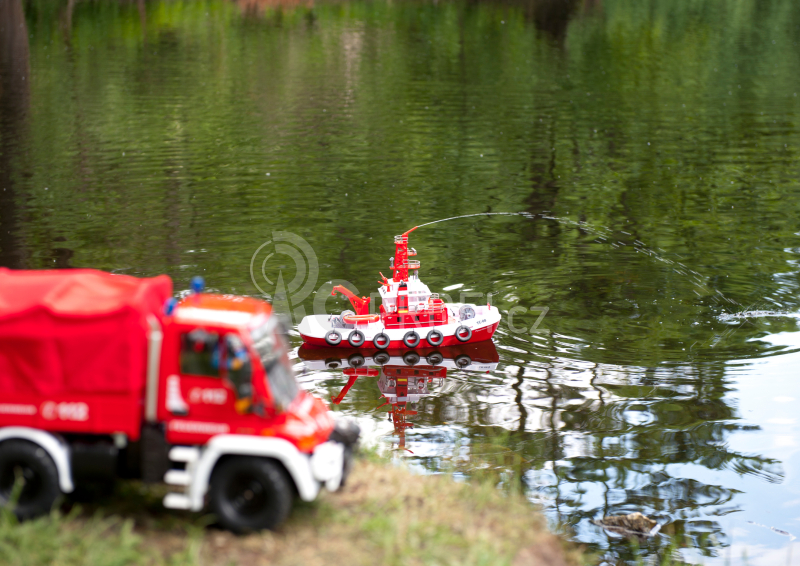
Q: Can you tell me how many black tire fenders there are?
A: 6